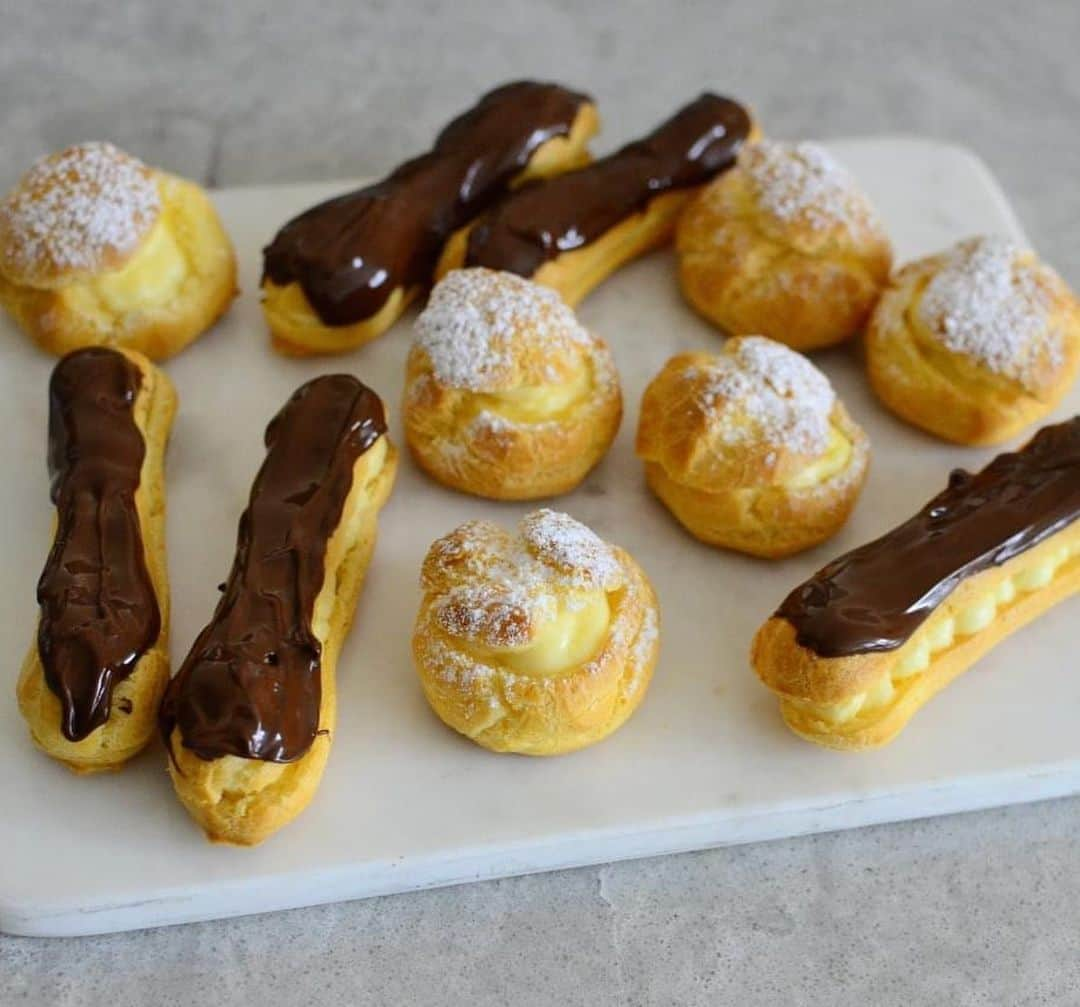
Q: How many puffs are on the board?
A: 6